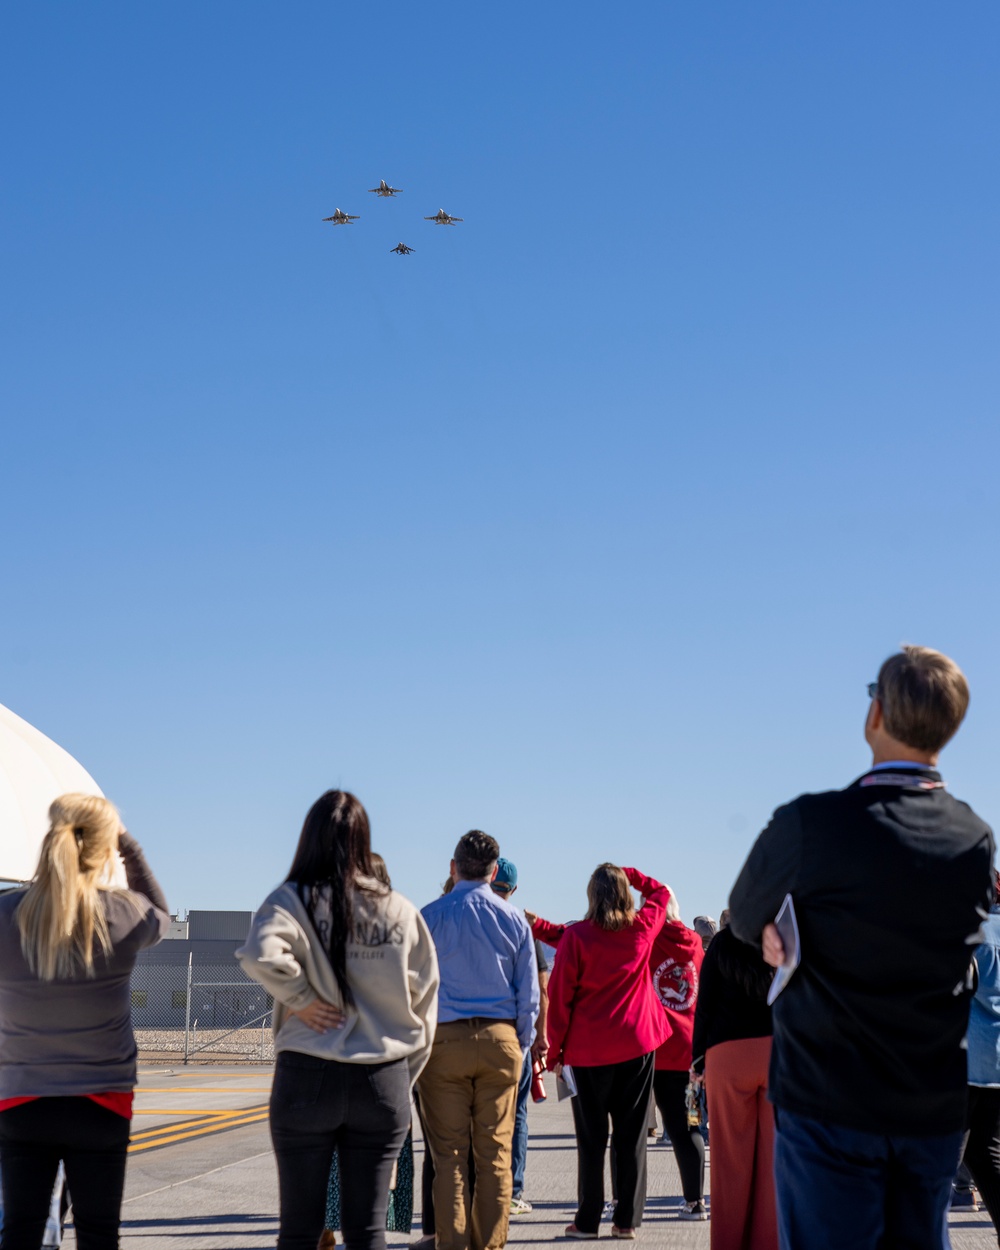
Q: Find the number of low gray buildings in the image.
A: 1